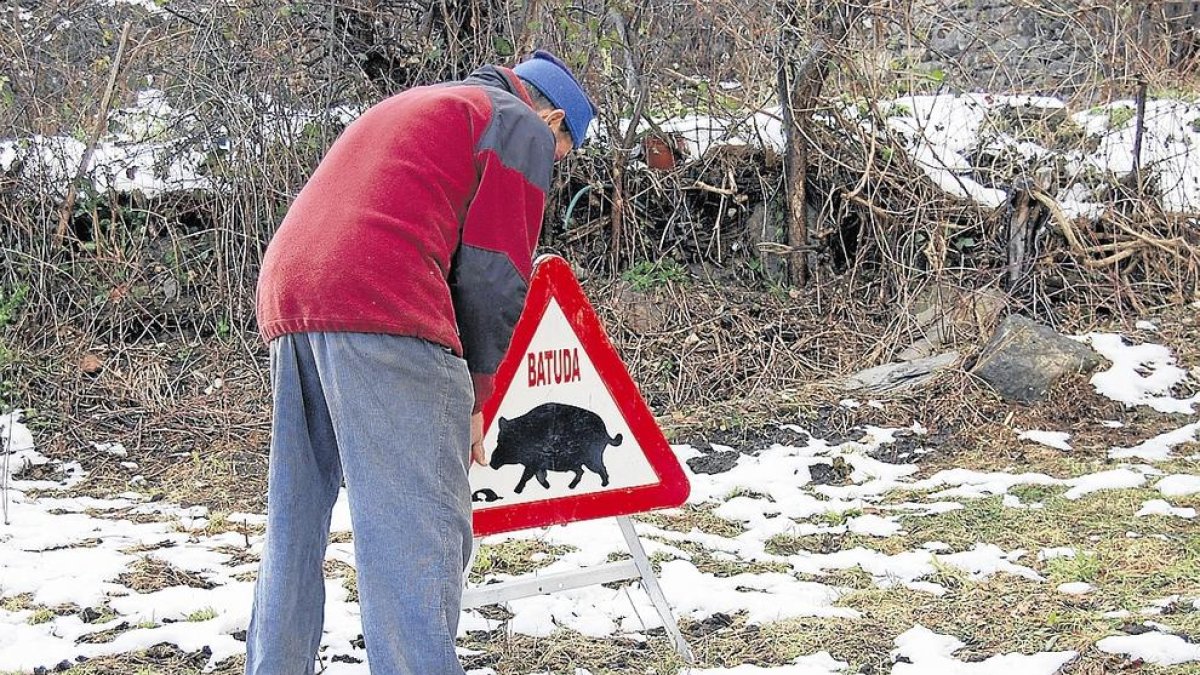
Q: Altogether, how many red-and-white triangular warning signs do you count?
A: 1